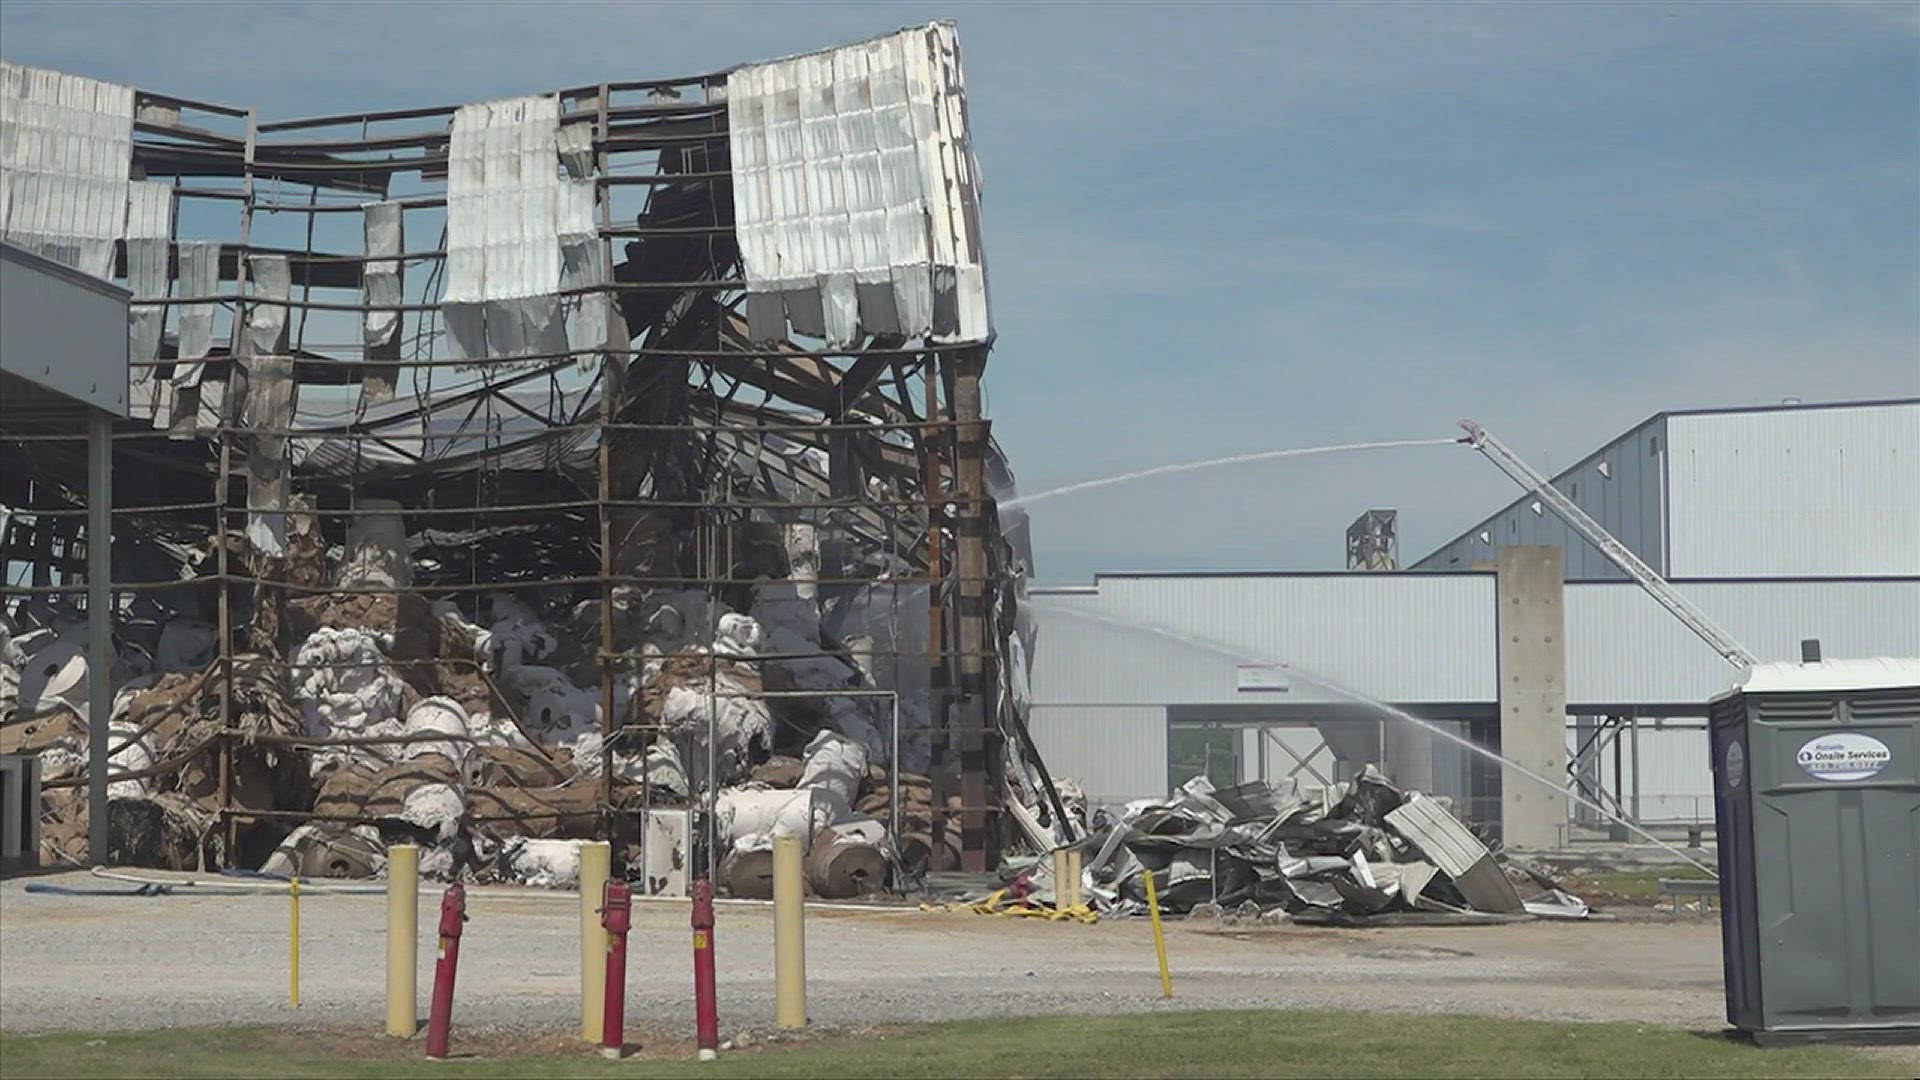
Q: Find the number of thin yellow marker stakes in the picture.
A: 2